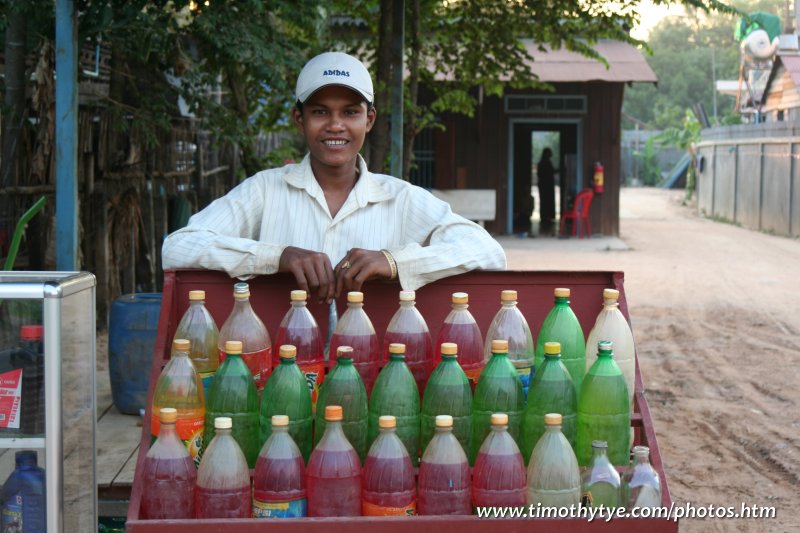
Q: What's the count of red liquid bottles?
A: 11